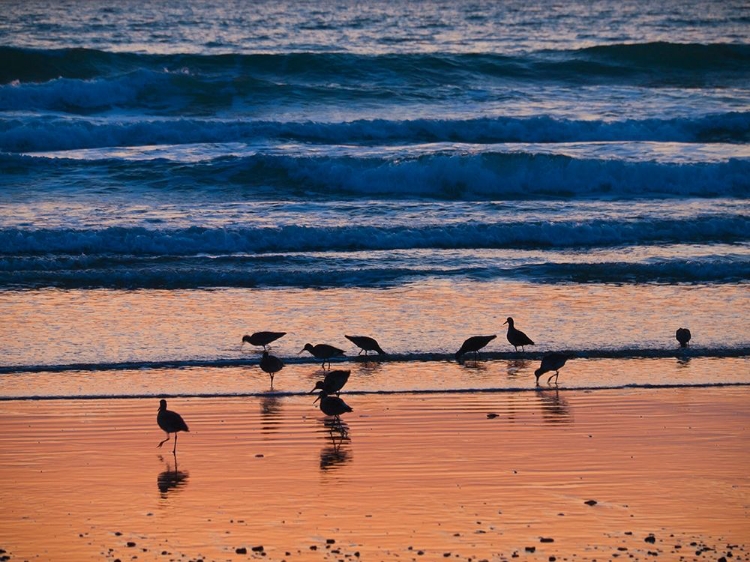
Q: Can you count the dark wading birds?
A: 11